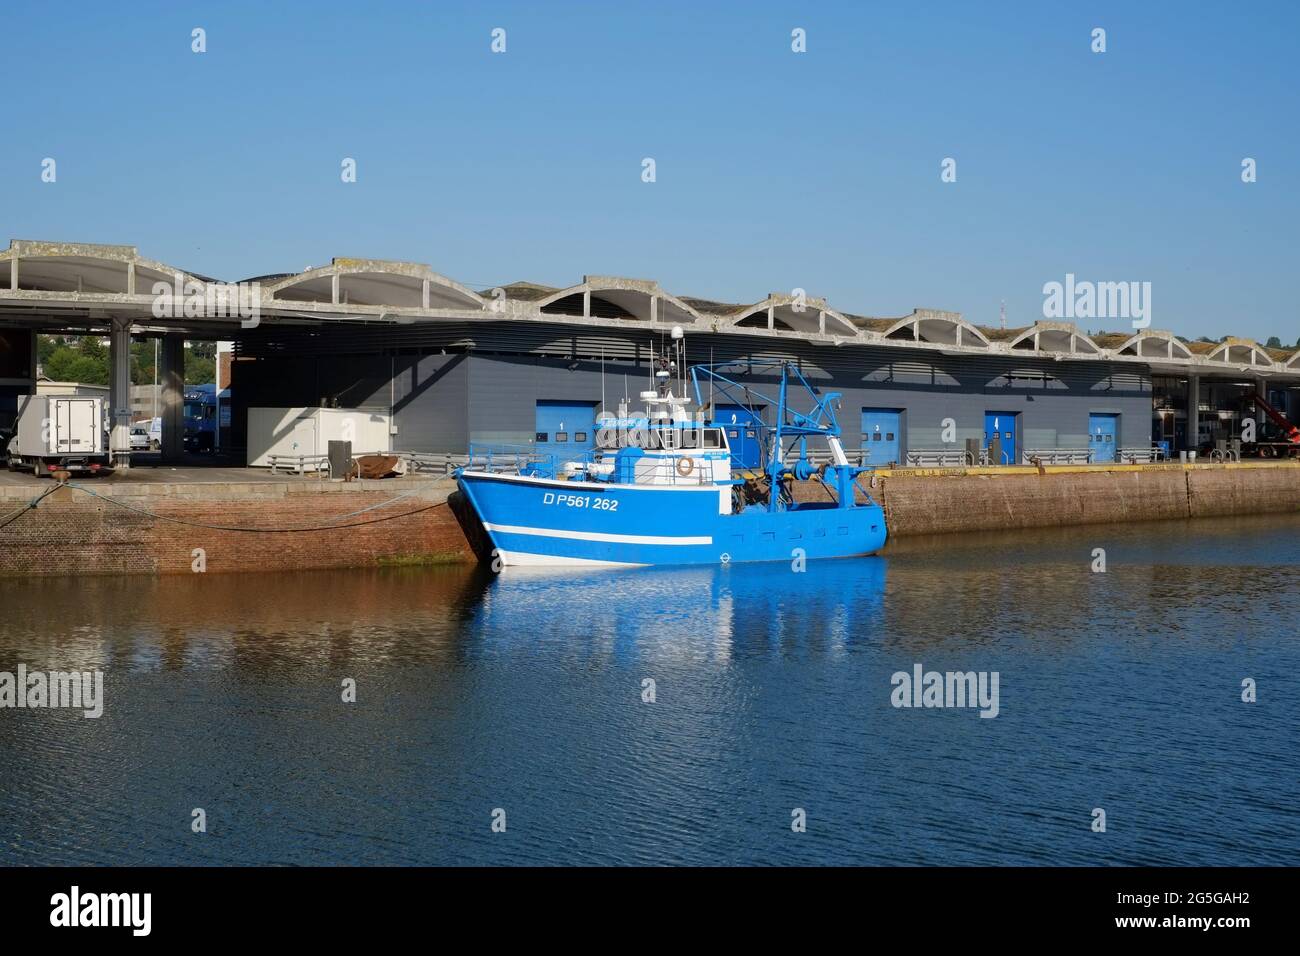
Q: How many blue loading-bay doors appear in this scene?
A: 5